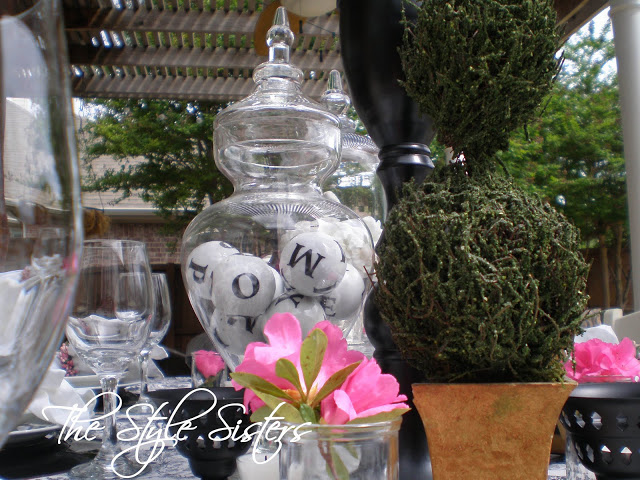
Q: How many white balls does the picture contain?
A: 7